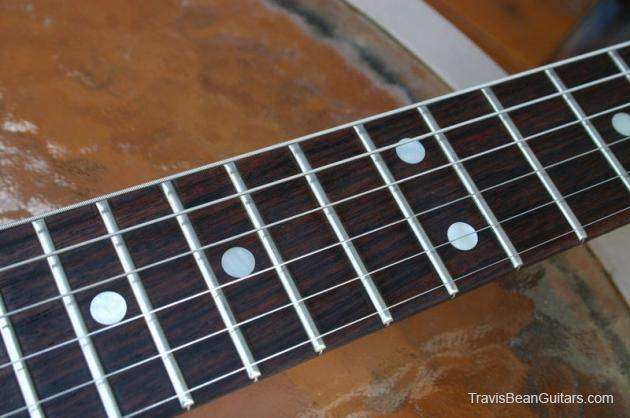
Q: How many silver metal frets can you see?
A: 11